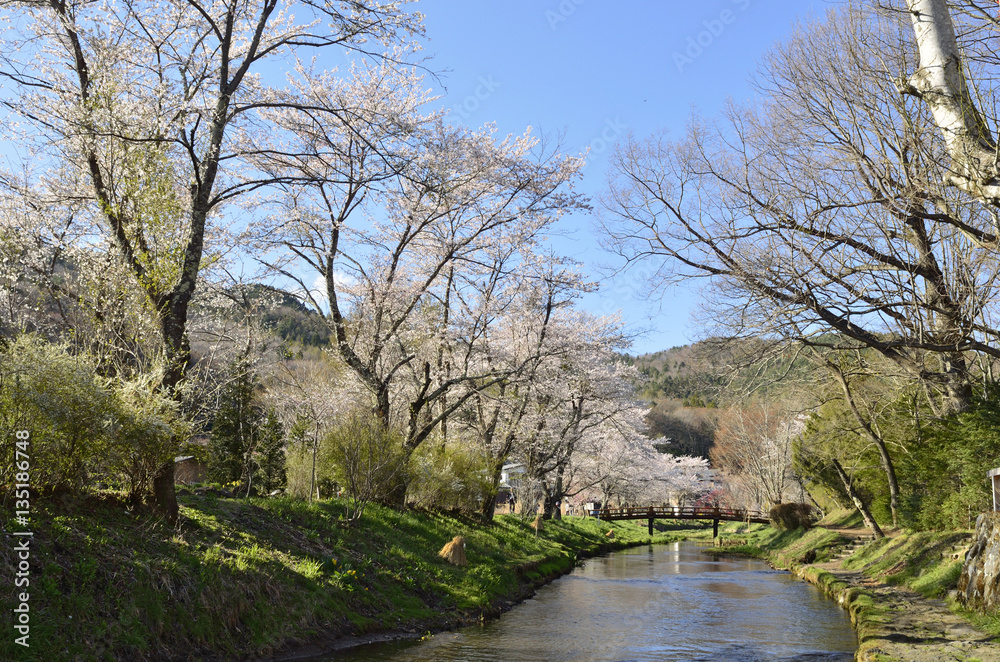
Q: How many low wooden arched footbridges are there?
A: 1